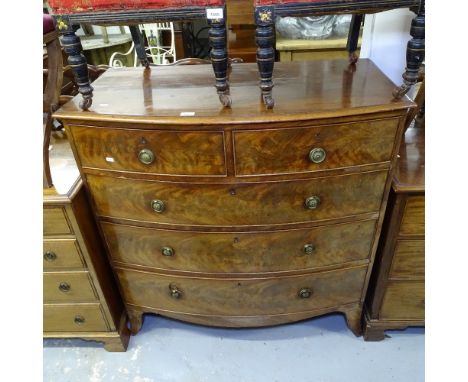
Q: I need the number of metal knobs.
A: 11